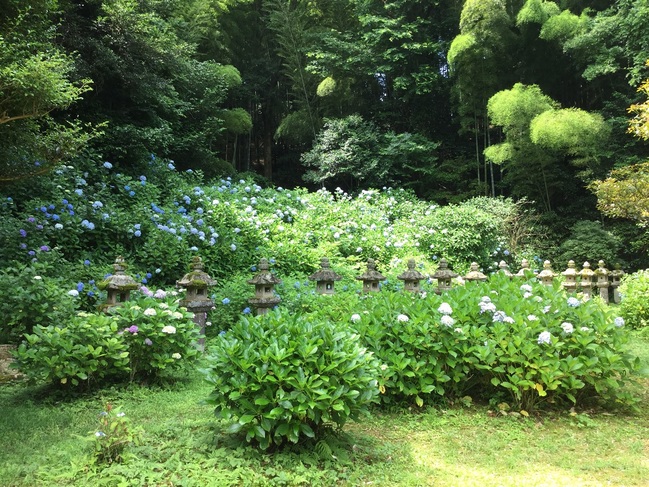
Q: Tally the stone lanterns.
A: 15